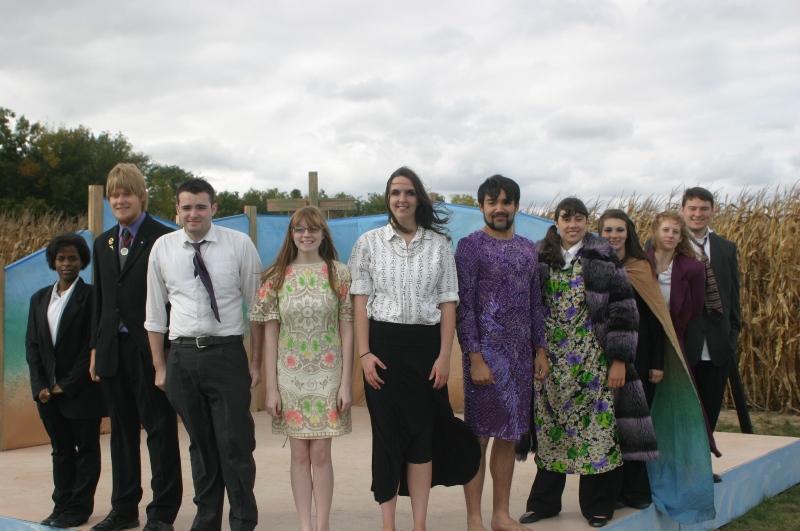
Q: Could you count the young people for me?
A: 10